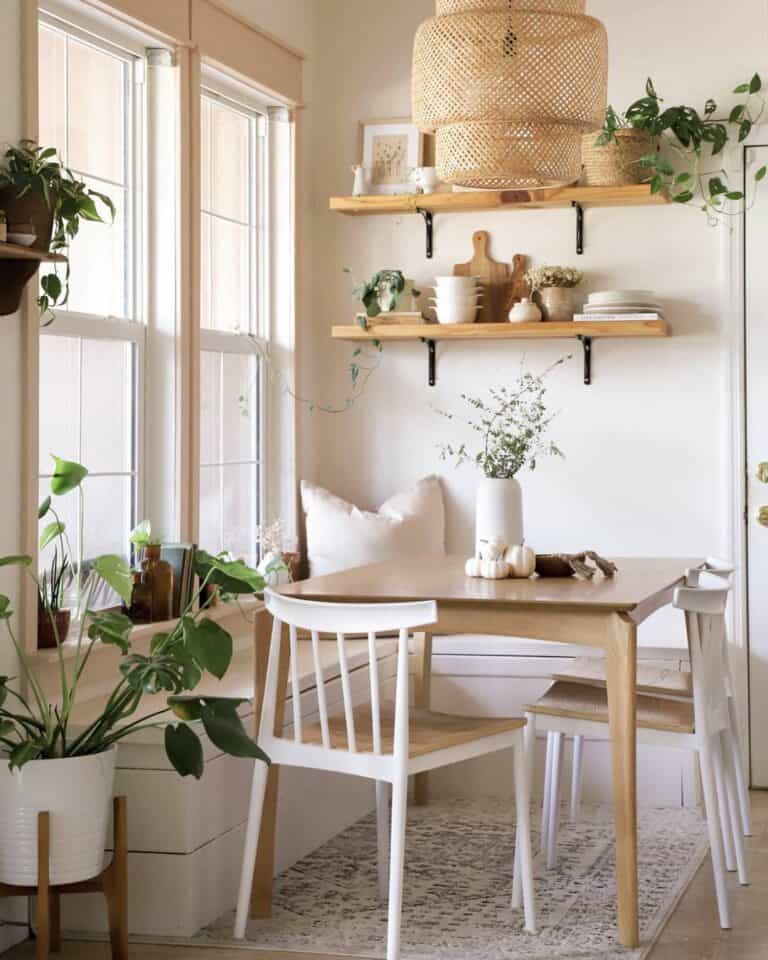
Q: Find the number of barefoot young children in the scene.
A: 0